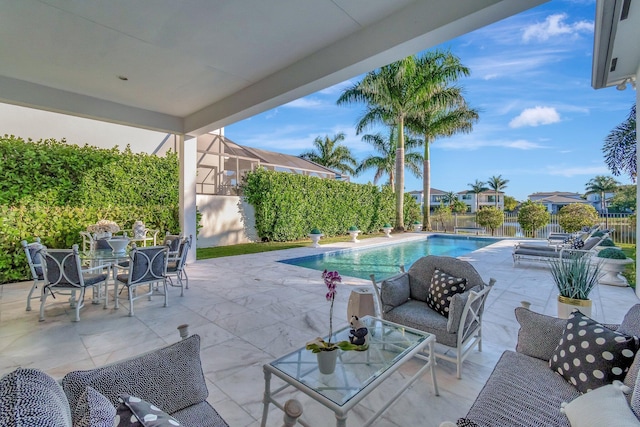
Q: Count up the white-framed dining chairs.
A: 6